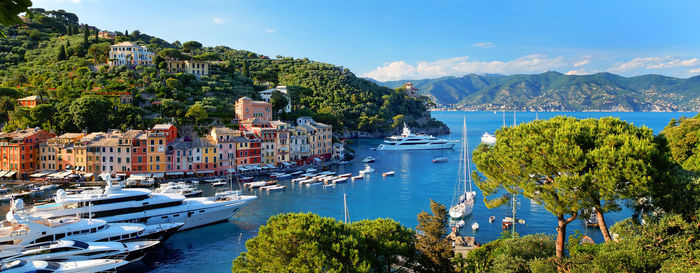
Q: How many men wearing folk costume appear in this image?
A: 0